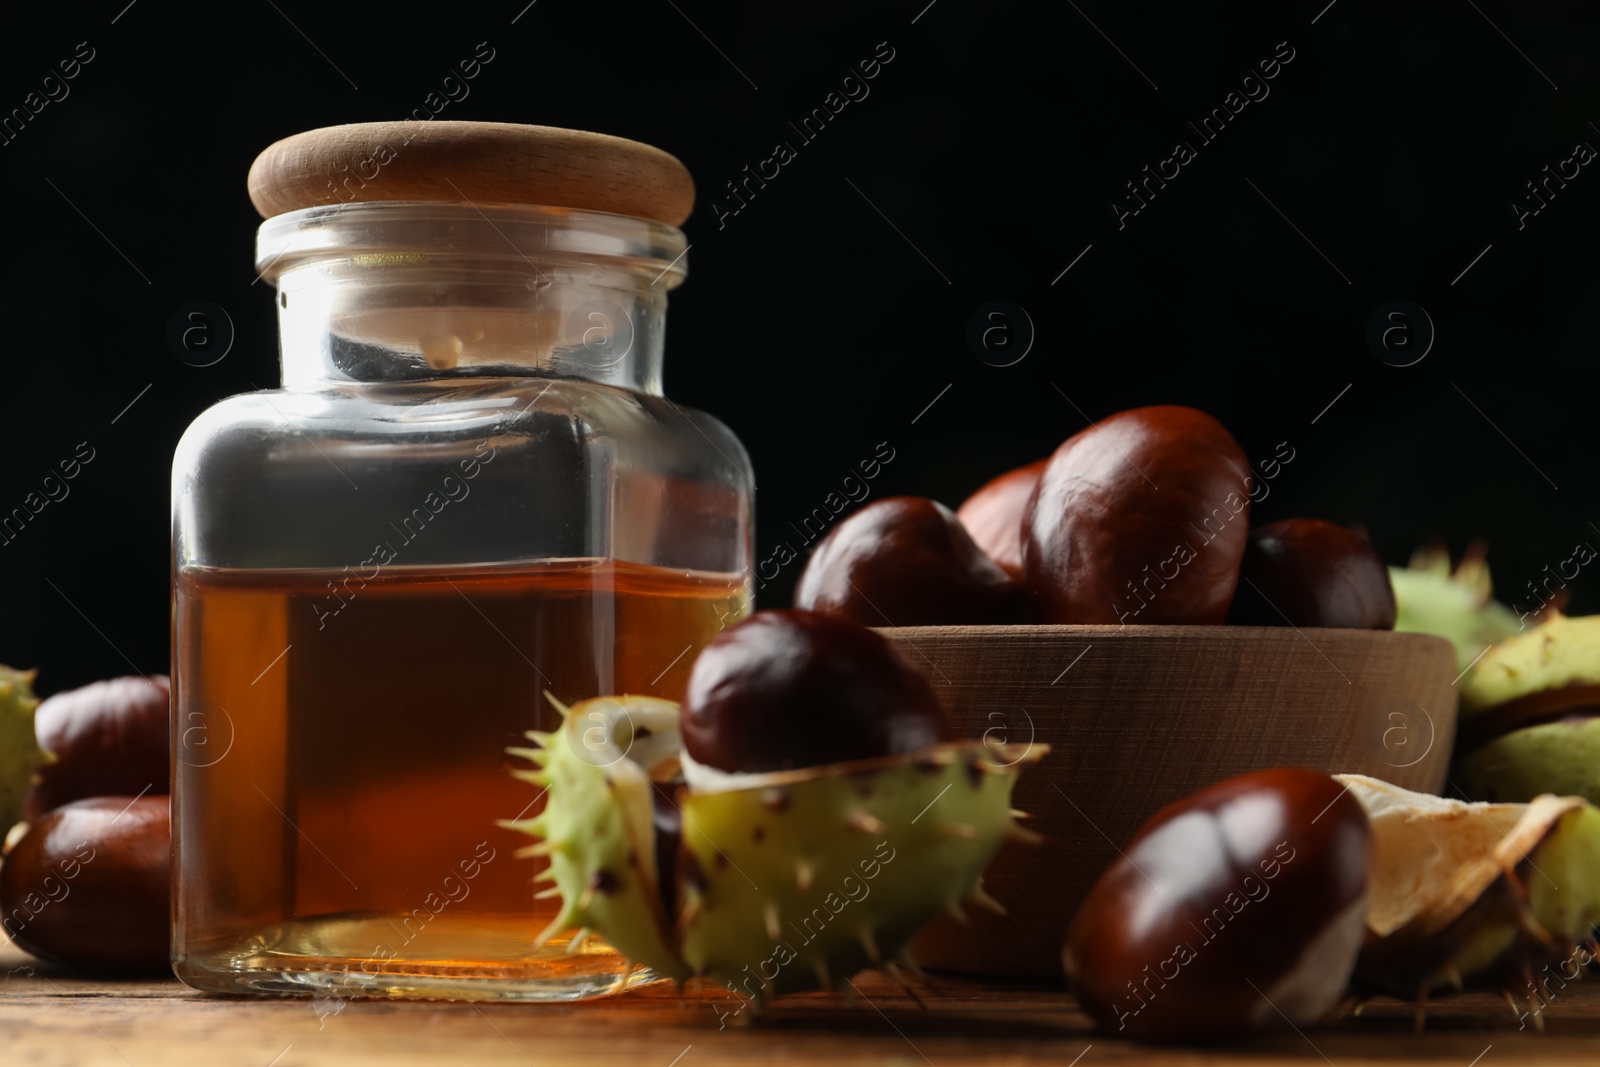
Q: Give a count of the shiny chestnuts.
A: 8